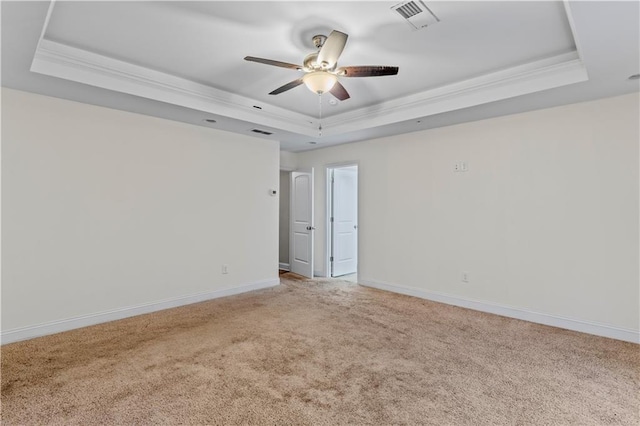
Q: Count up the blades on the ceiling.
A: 5